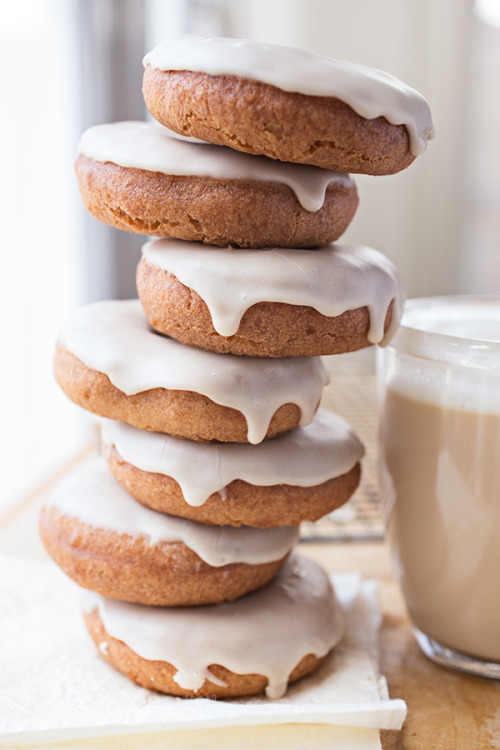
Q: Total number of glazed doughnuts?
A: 7